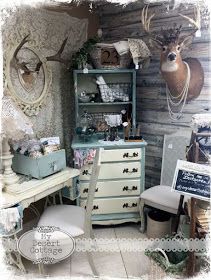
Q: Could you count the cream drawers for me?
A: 4